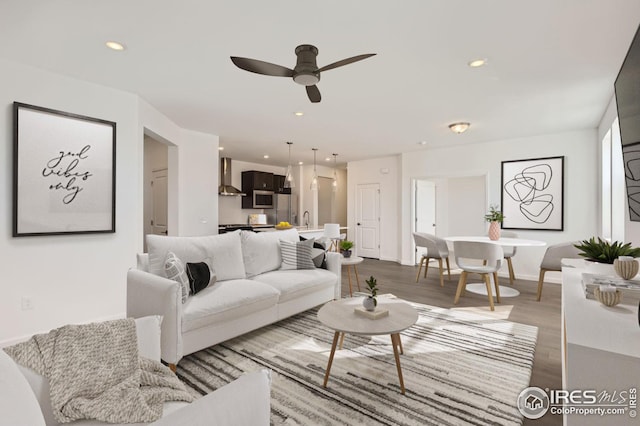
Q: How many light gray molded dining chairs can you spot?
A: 4